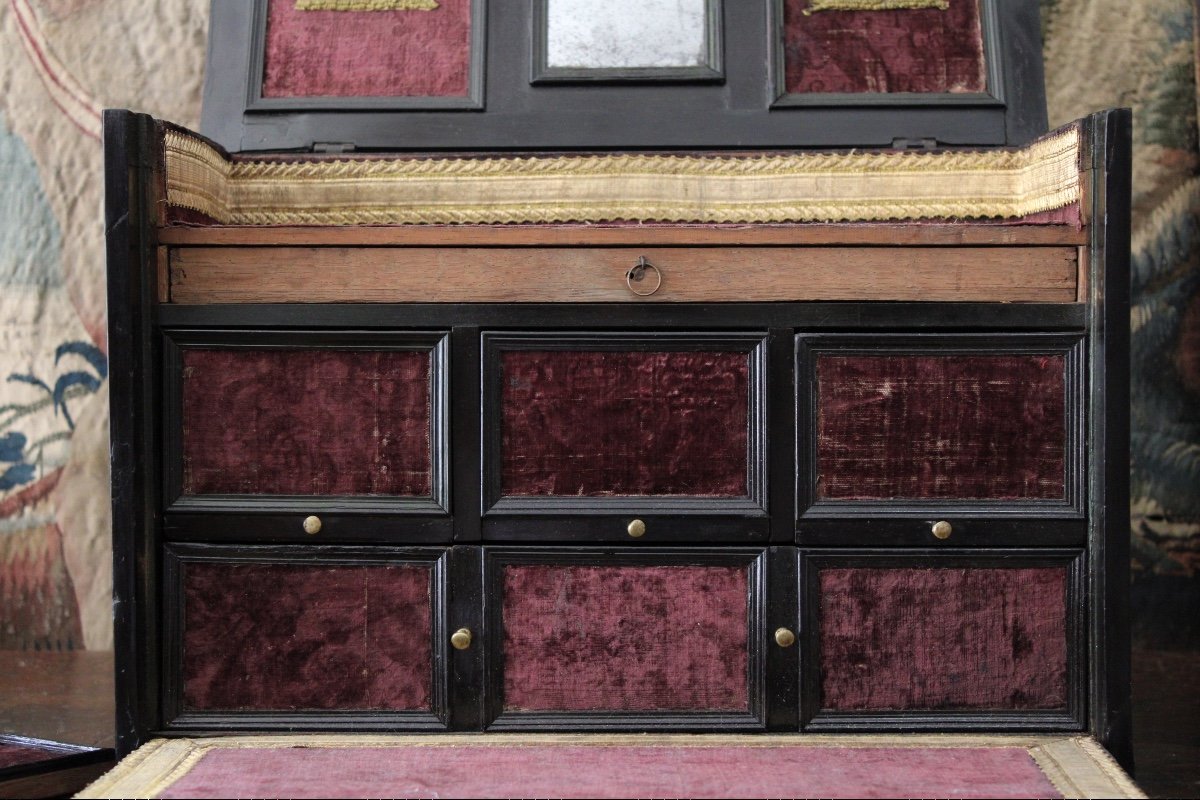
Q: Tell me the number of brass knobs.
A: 5